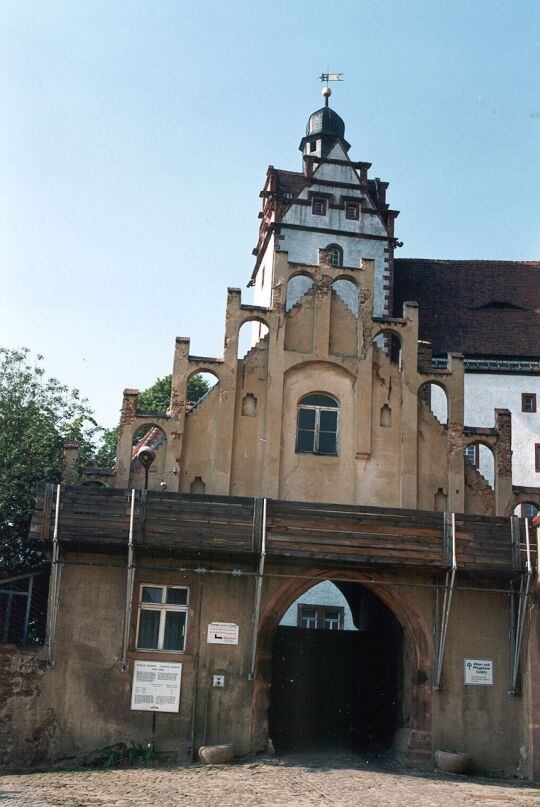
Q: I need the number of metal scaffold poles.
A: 5